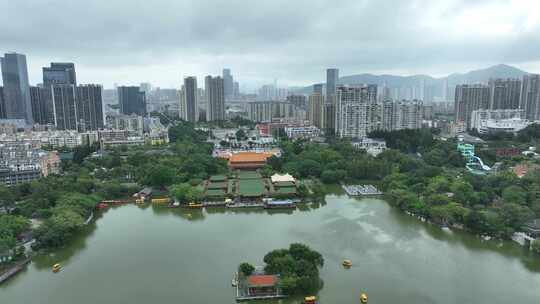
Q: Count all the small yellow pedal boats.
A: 4